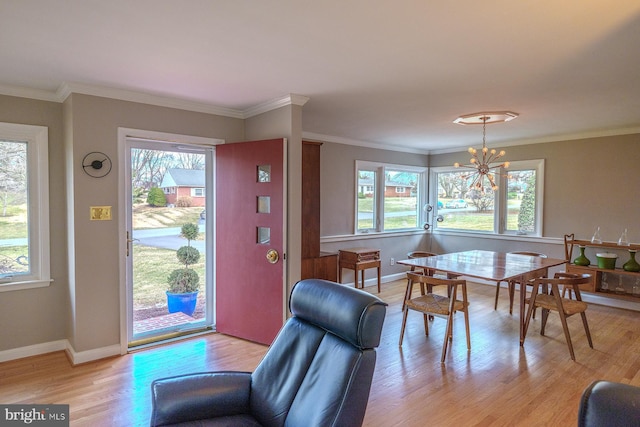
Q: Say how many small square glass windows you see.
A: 3